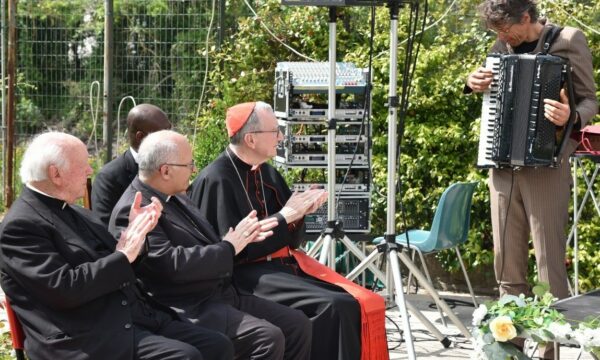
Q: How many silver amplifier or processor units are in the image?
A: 4